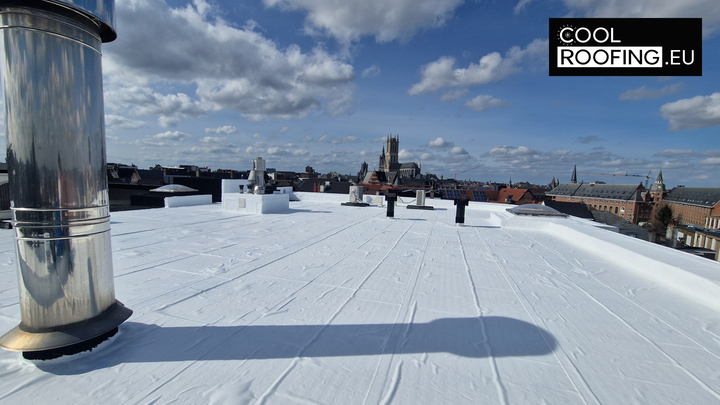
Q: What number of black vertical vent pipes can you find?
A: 2